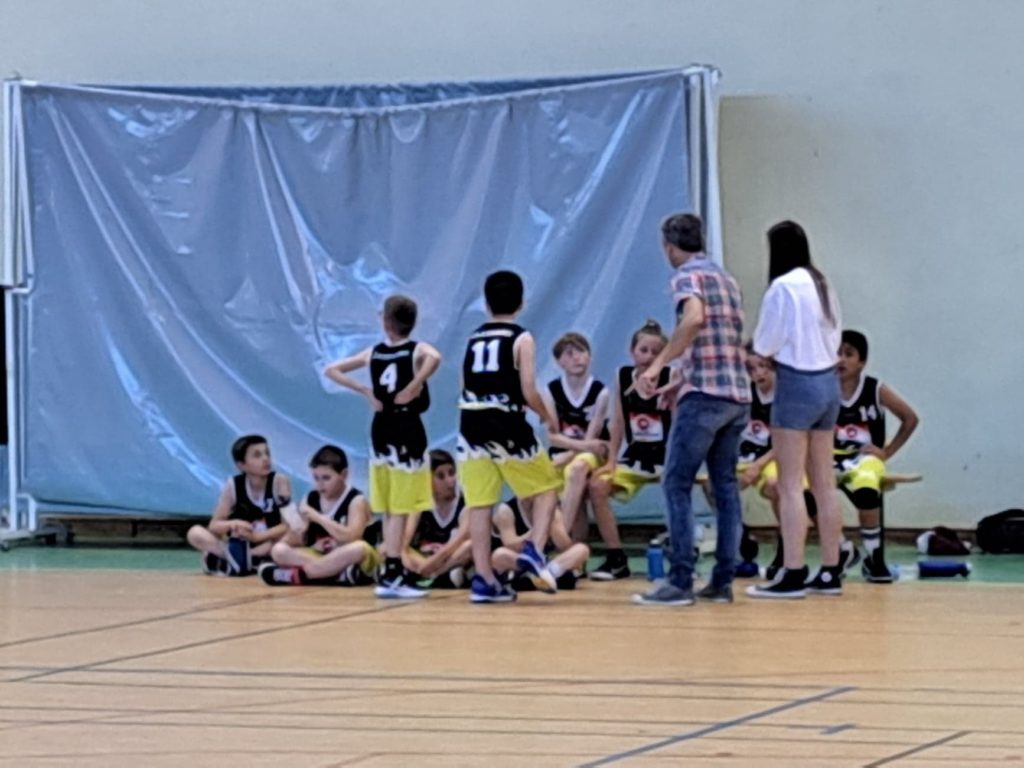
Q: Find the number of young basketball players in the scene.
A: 10